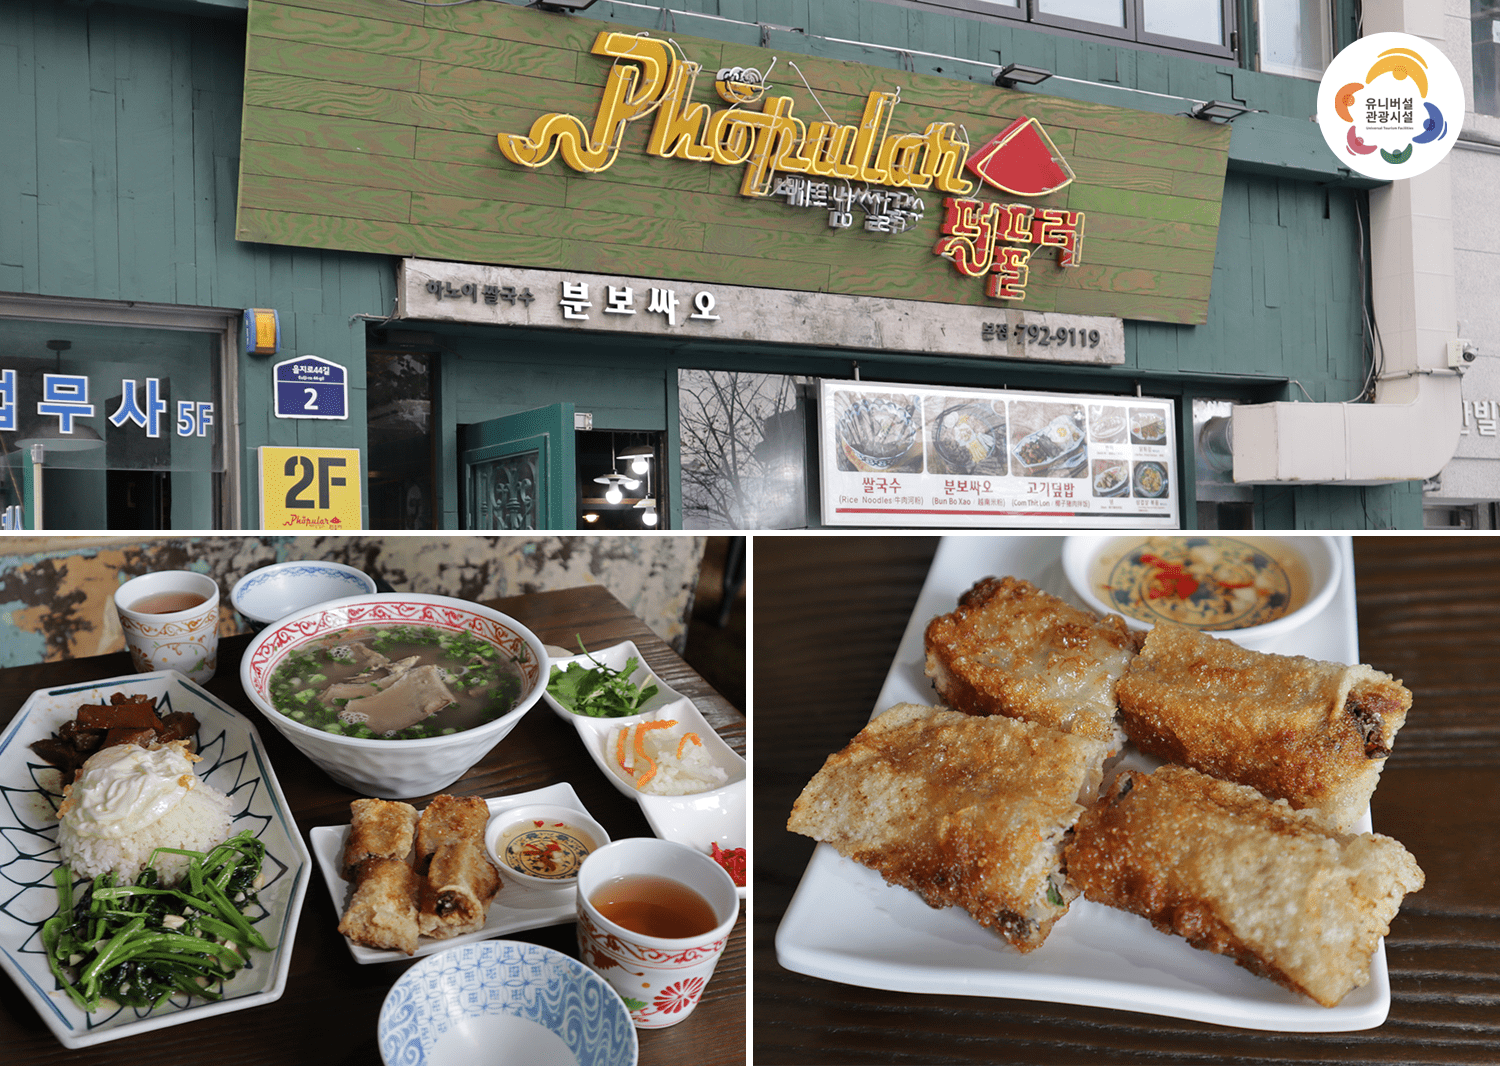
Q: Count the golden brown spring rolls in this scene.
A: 8